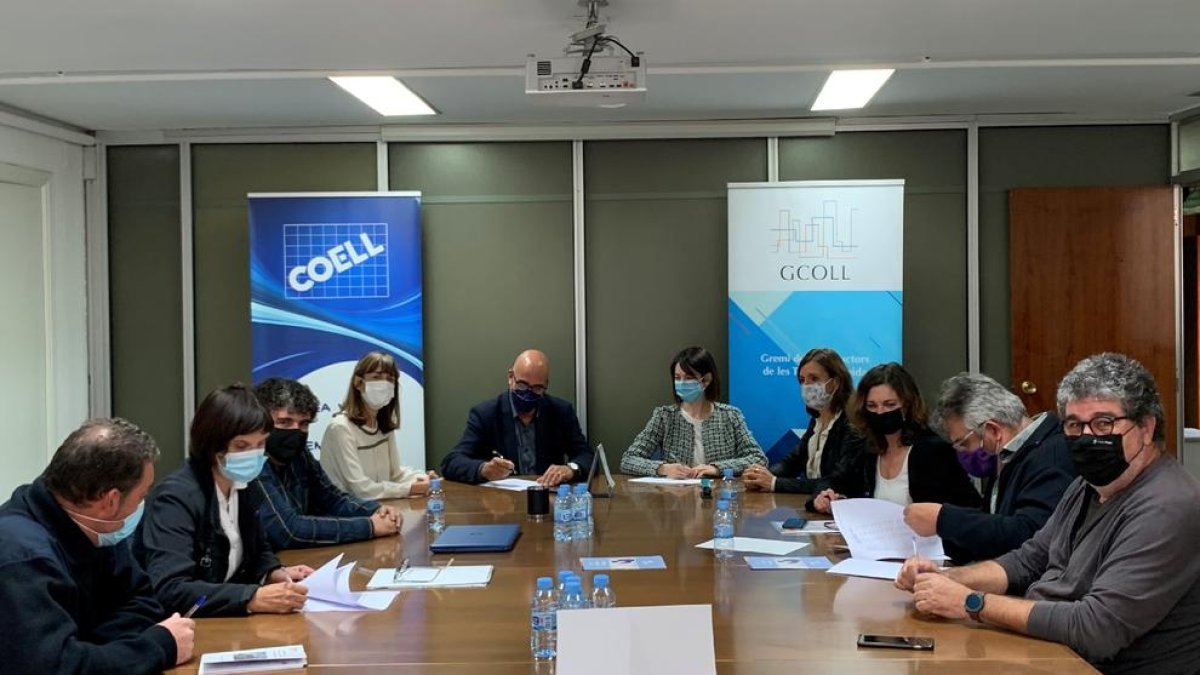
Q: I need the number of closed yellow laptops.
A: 0